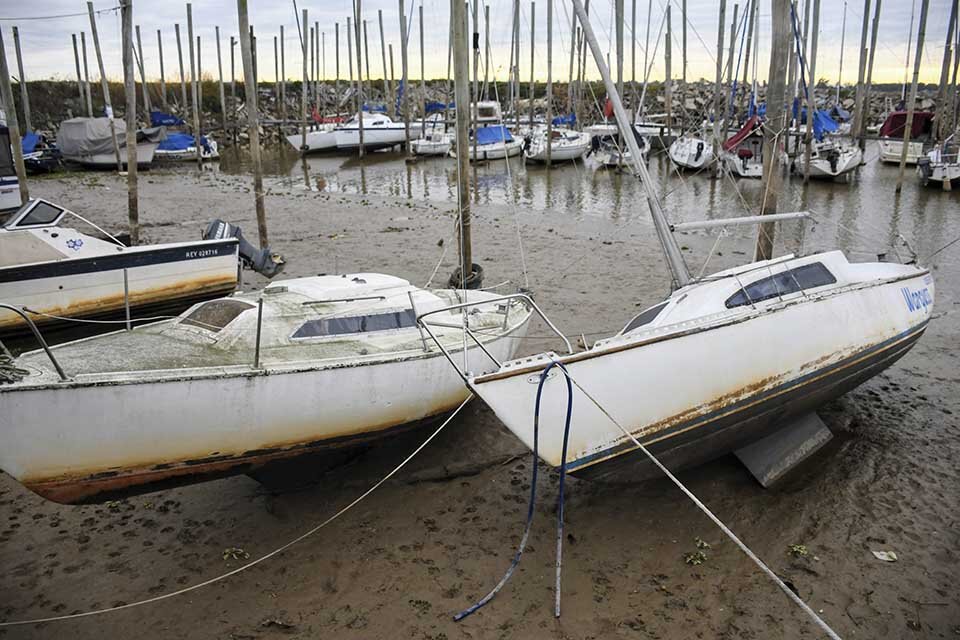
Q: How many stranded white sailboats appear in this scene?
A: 2